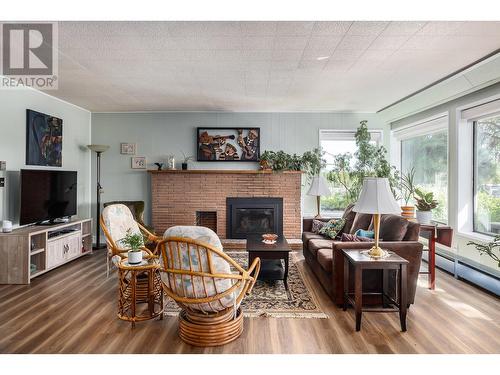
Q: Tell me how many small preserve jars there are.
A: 0